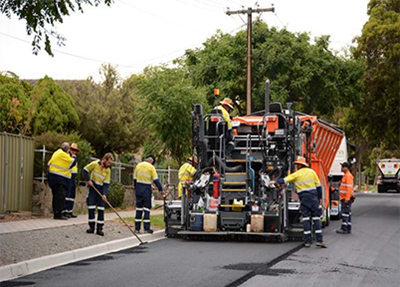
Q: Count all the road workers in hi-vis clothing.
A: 8